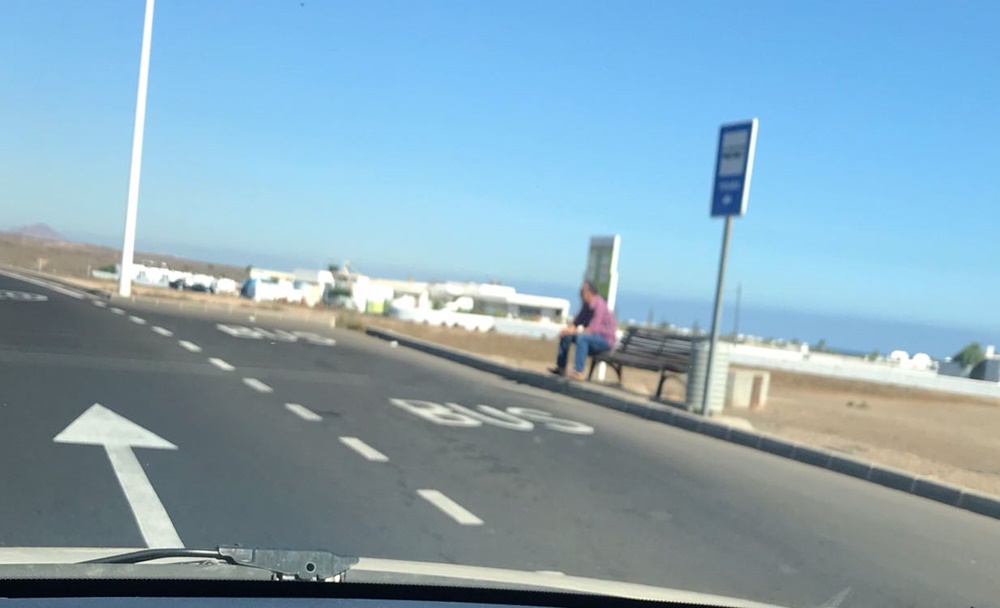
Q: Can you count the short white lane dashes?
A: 10